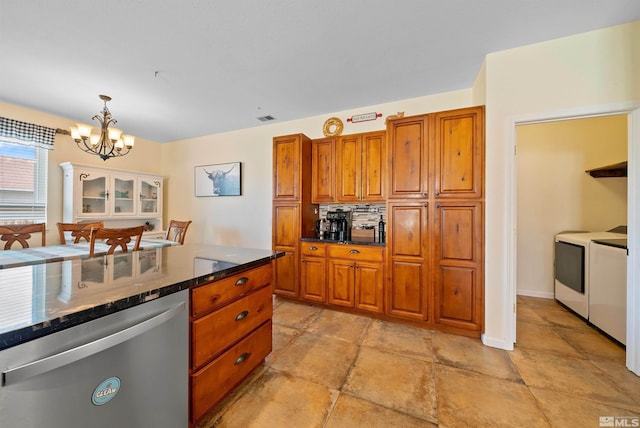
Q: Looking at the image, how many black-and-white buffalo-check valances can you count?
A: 1